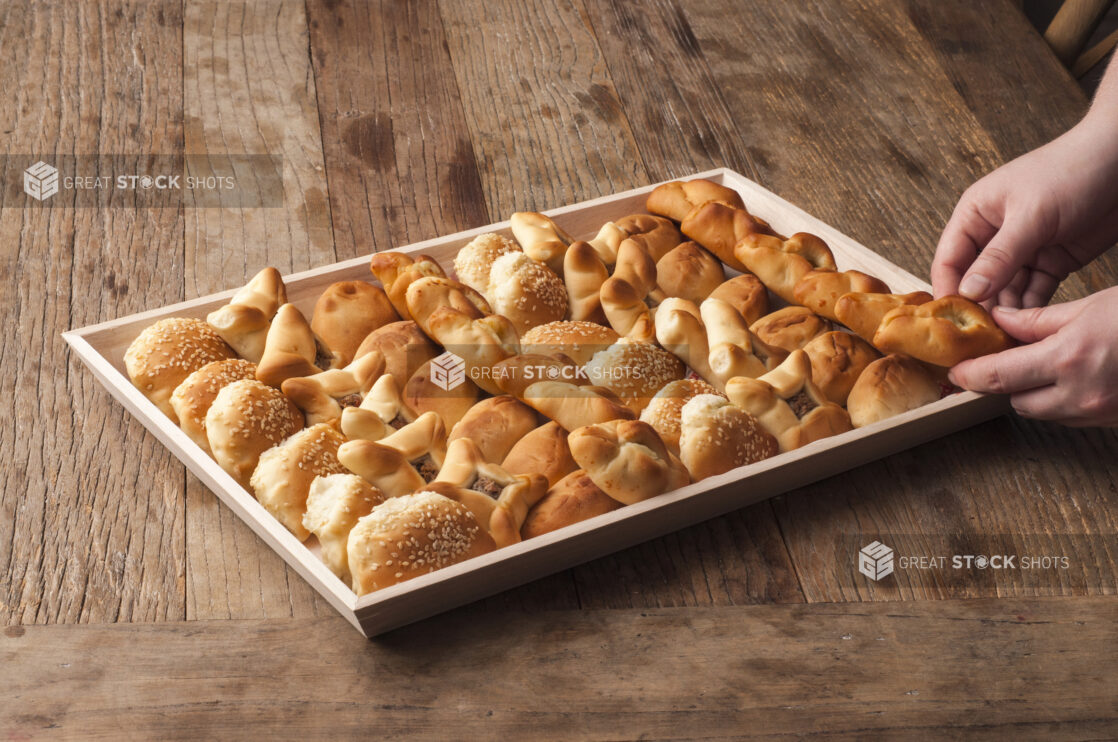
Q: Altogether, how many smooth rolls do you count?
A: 12